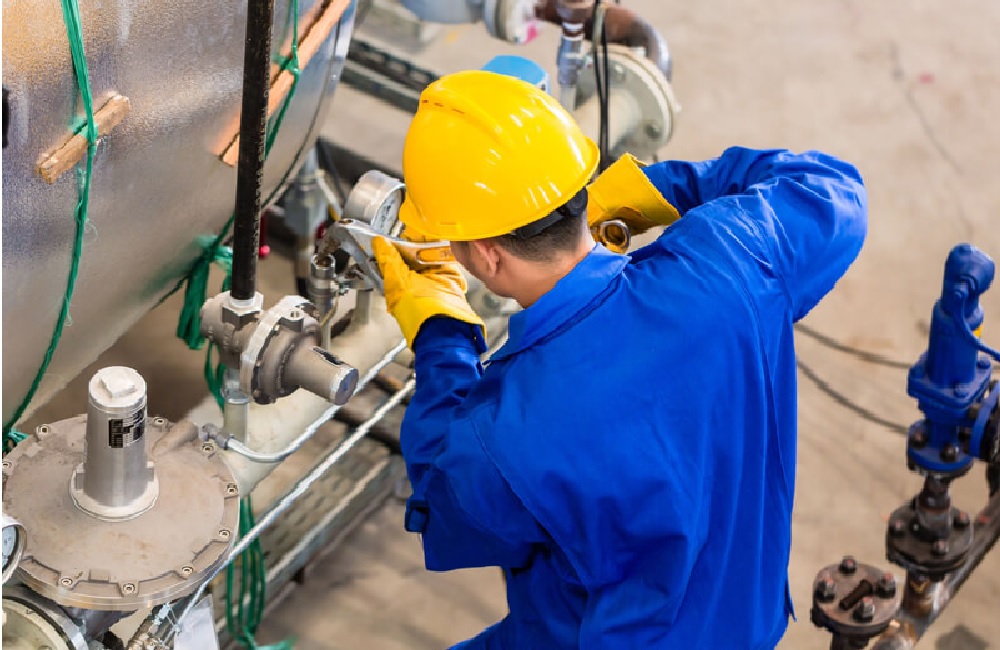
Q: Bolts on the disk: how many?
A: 9